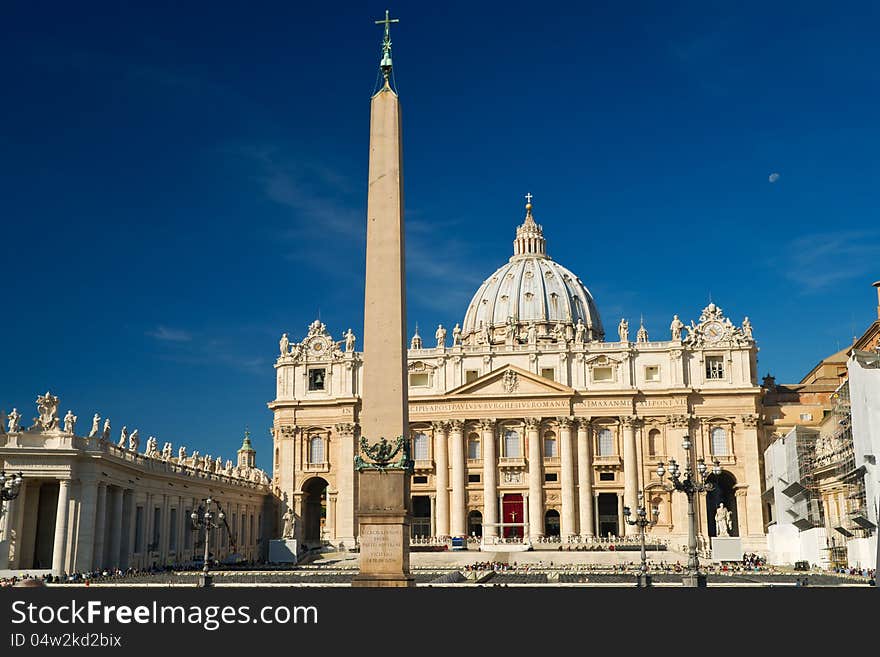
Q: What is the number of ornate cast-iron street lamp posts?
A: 4